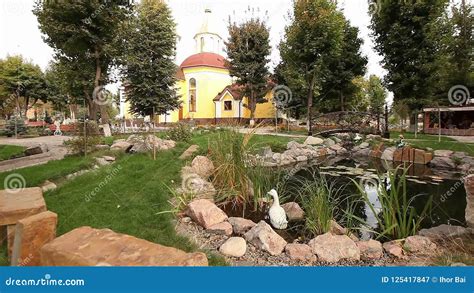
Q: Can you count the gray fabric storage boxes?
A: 0